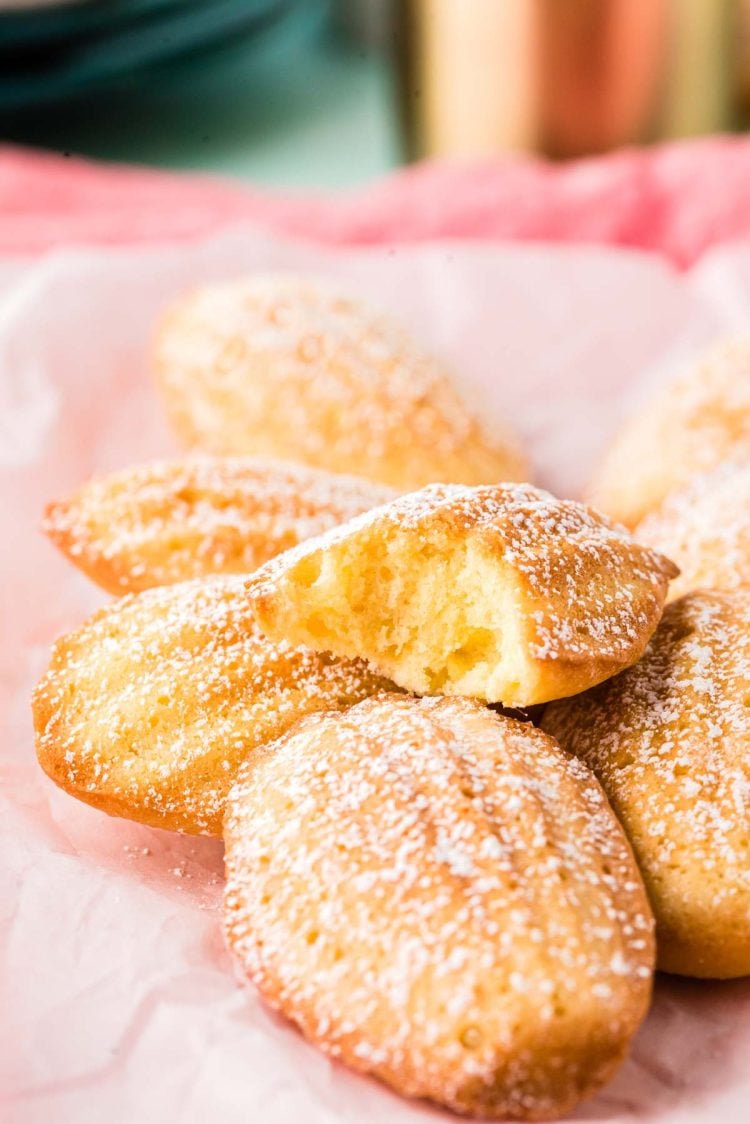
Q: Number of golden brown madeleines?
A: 8